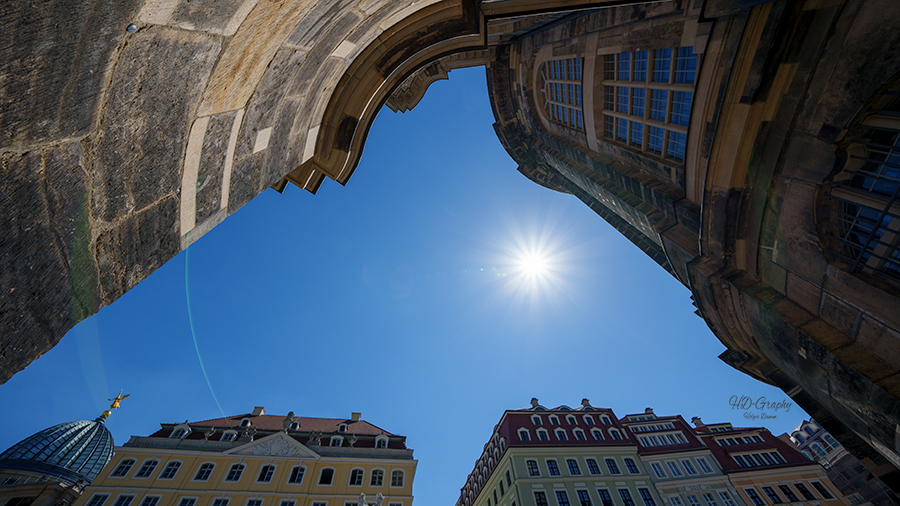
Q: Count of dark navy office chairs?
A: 0